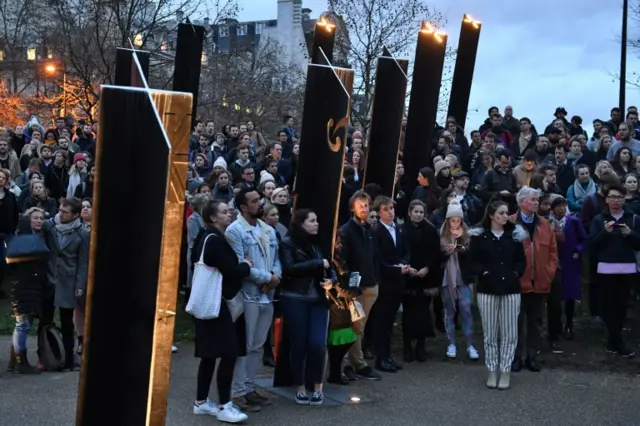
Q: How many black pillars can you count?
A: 8